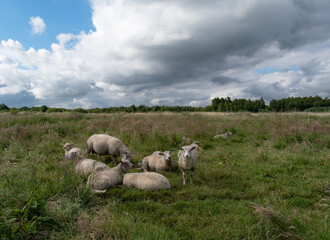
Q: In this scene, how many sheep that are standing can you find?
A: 2